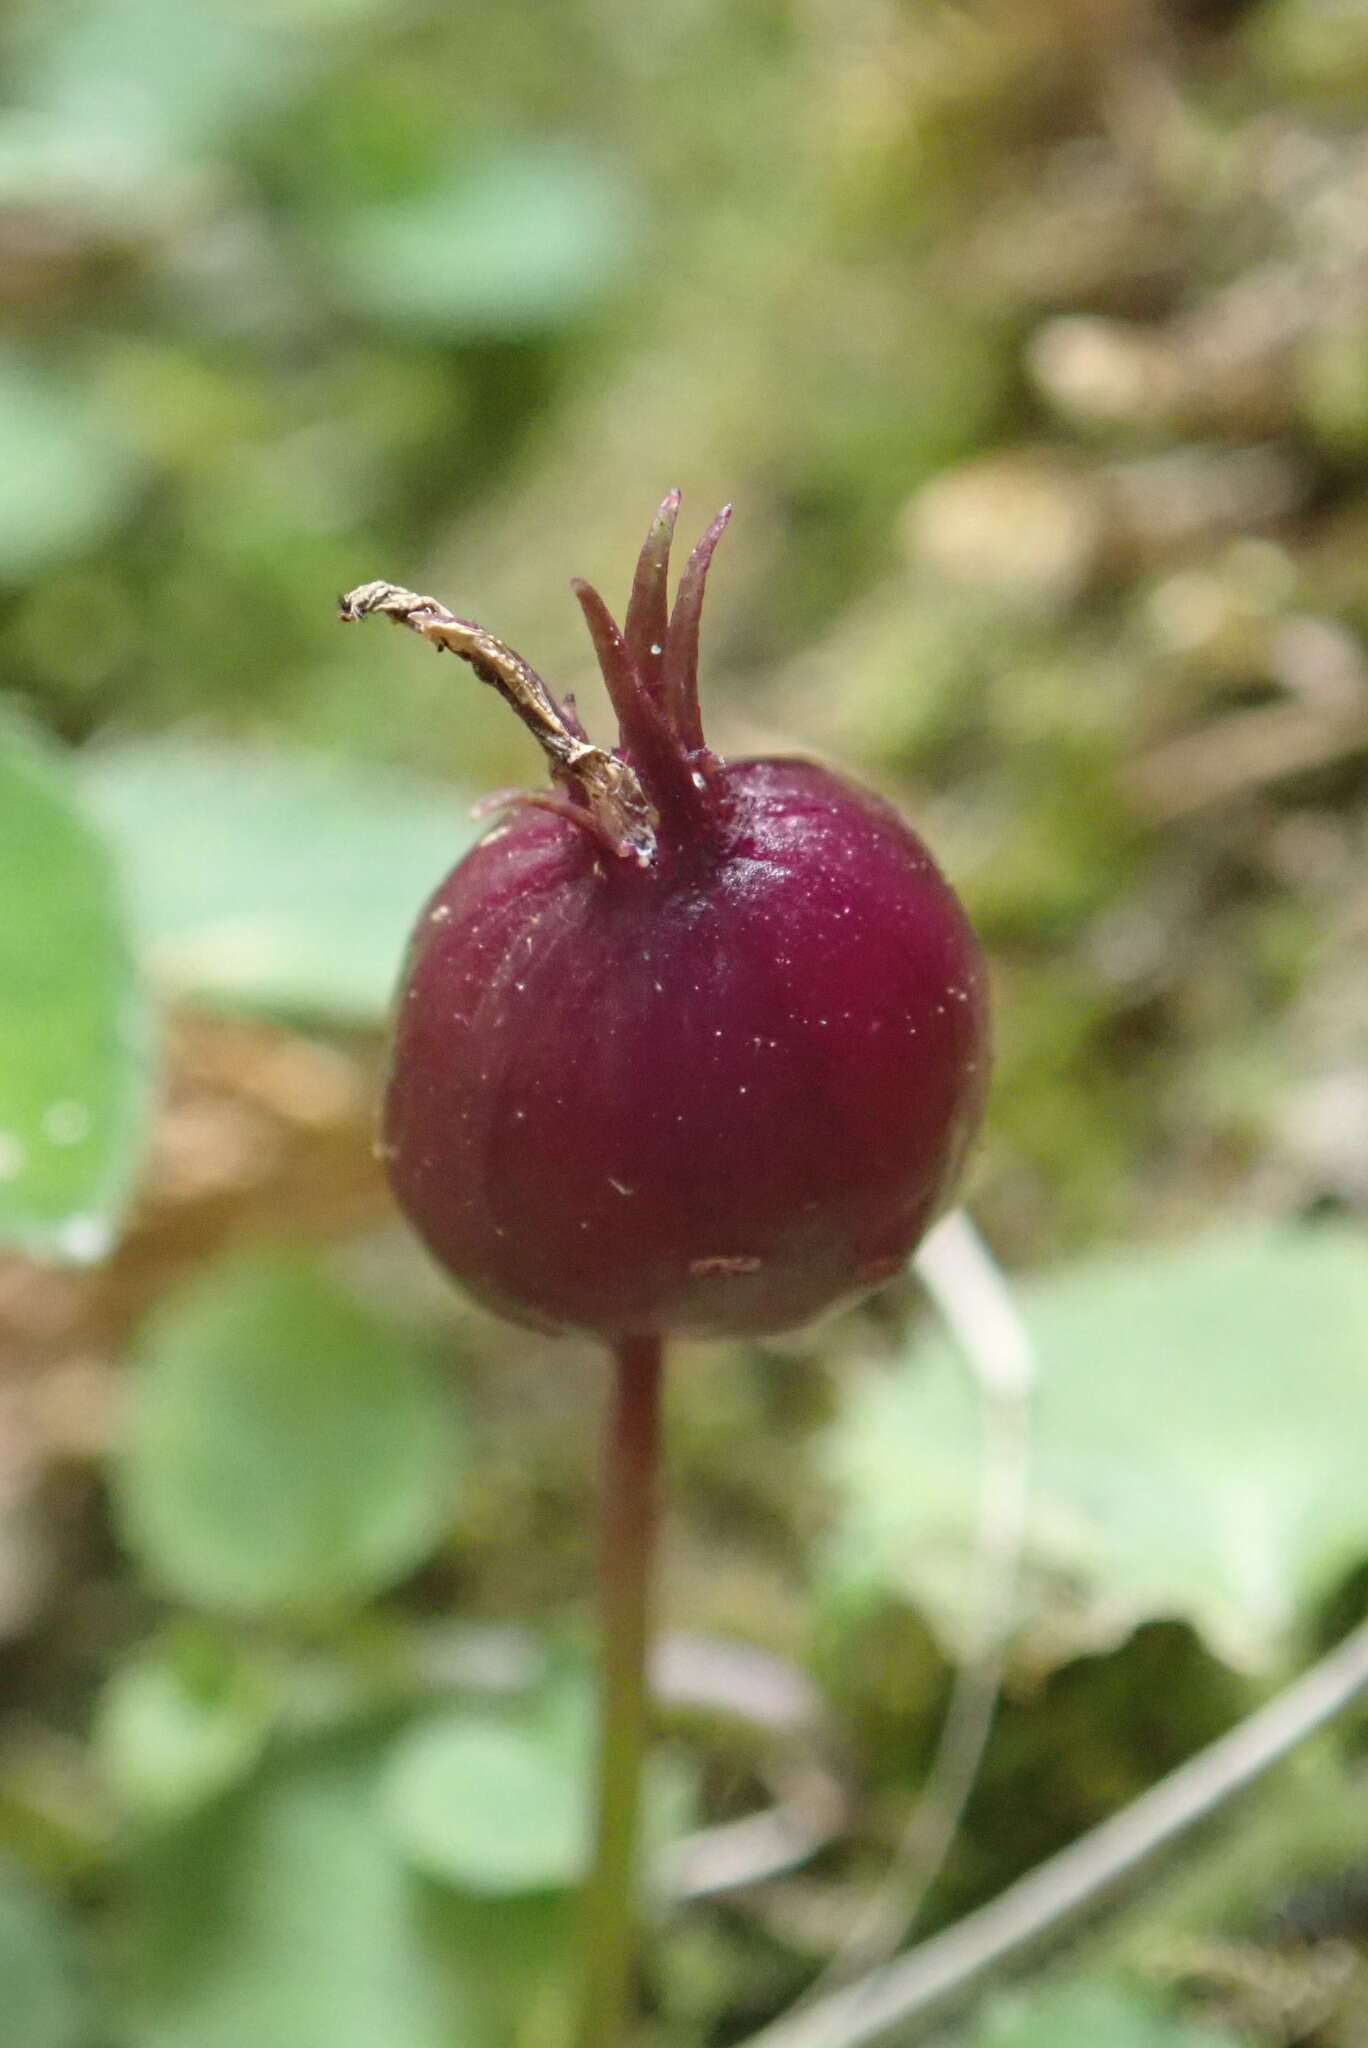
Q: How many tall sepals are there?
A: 3